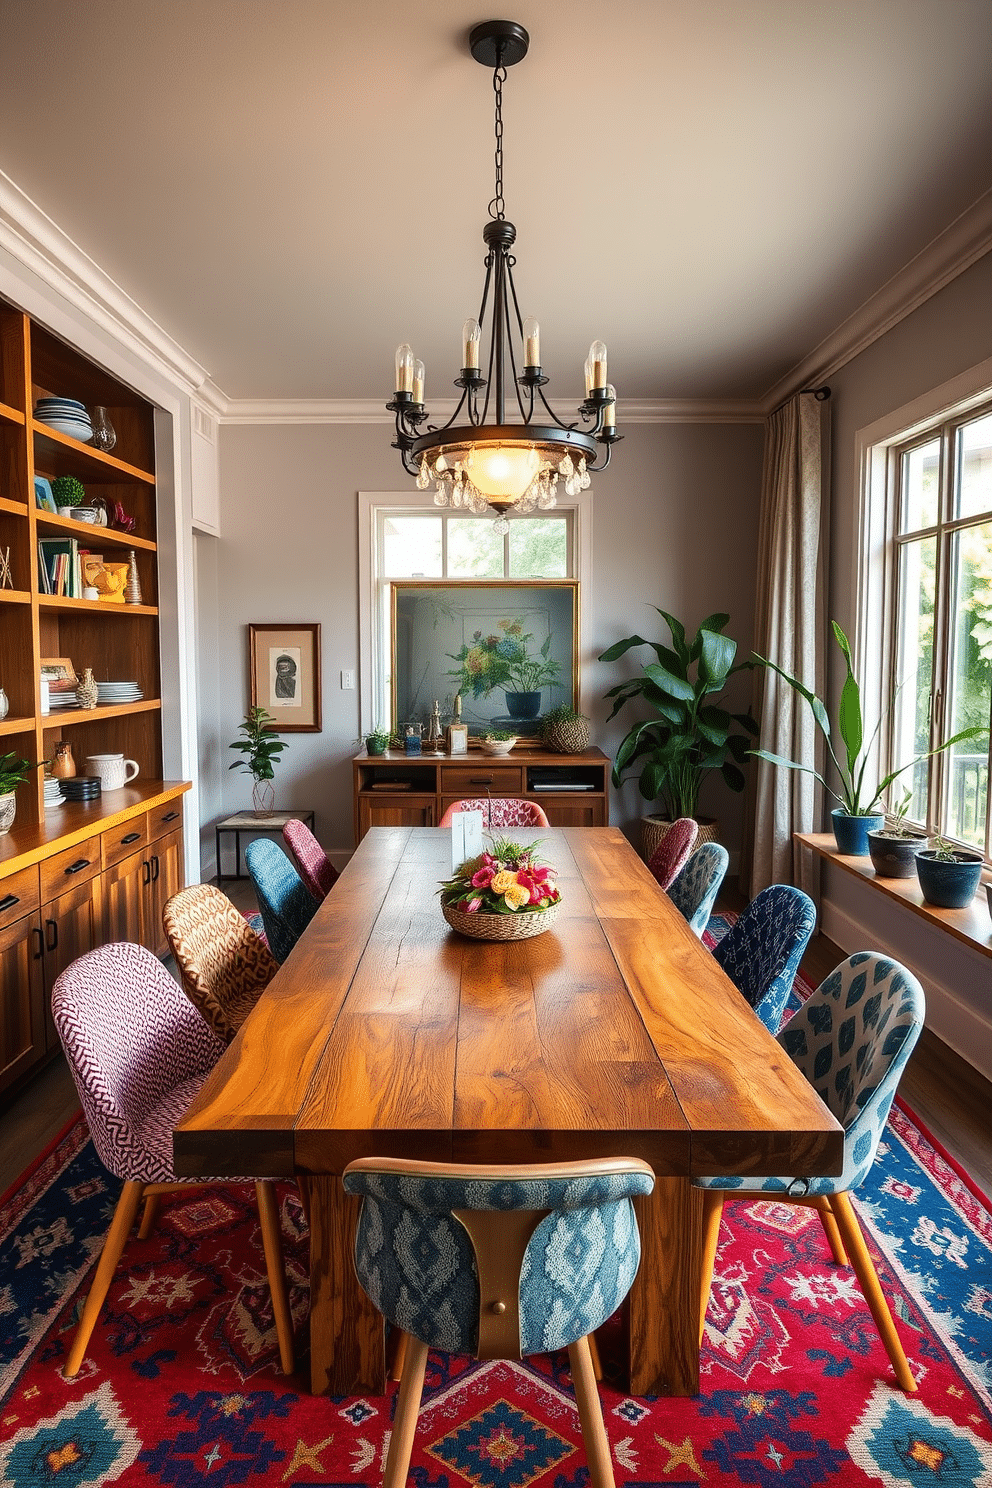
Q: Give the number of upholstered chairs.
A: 10